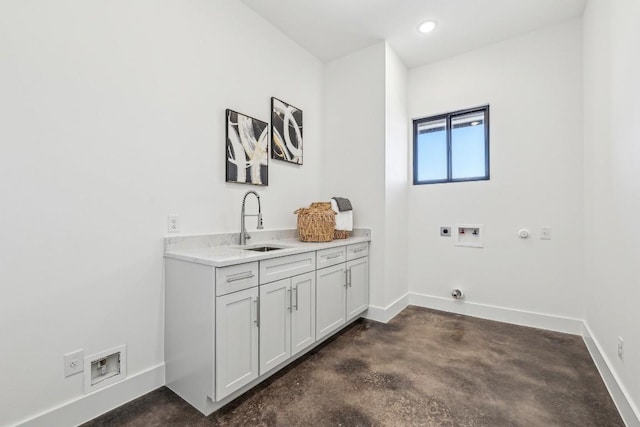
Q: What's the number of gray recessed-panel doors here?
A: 5